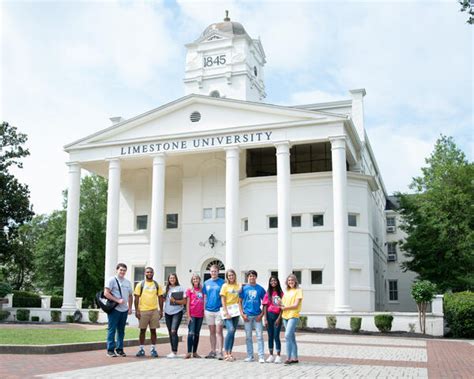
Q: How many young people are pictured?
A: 9